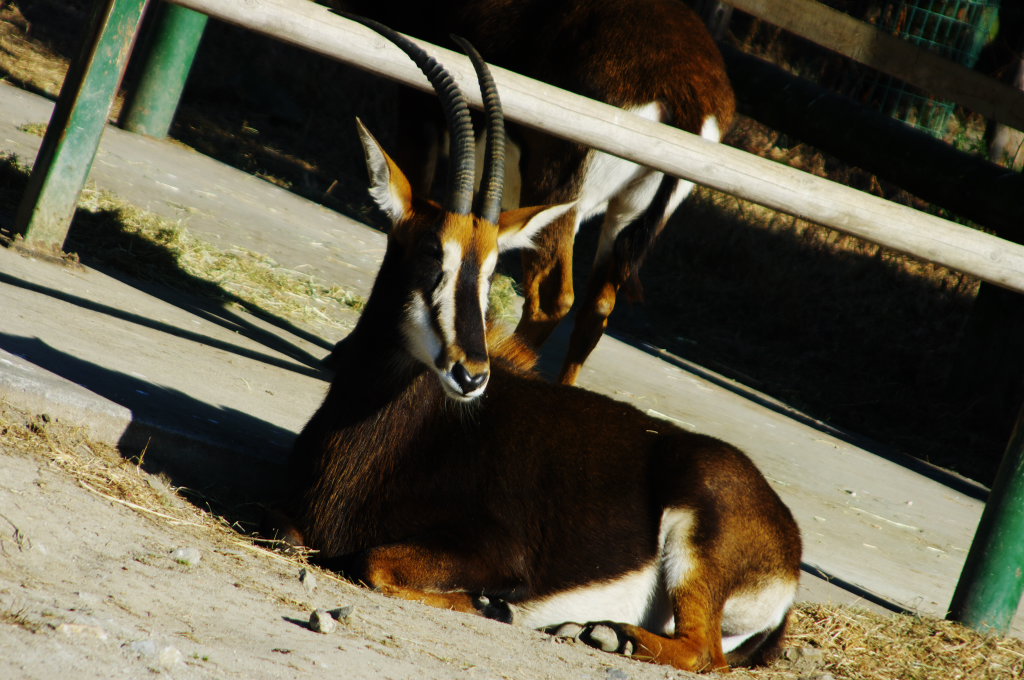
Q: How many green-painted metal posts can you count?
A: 3